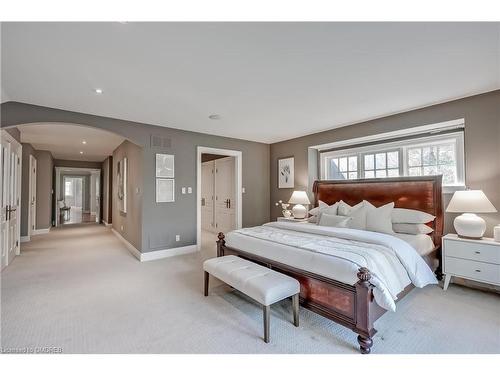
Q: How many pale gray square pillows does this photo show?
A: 3